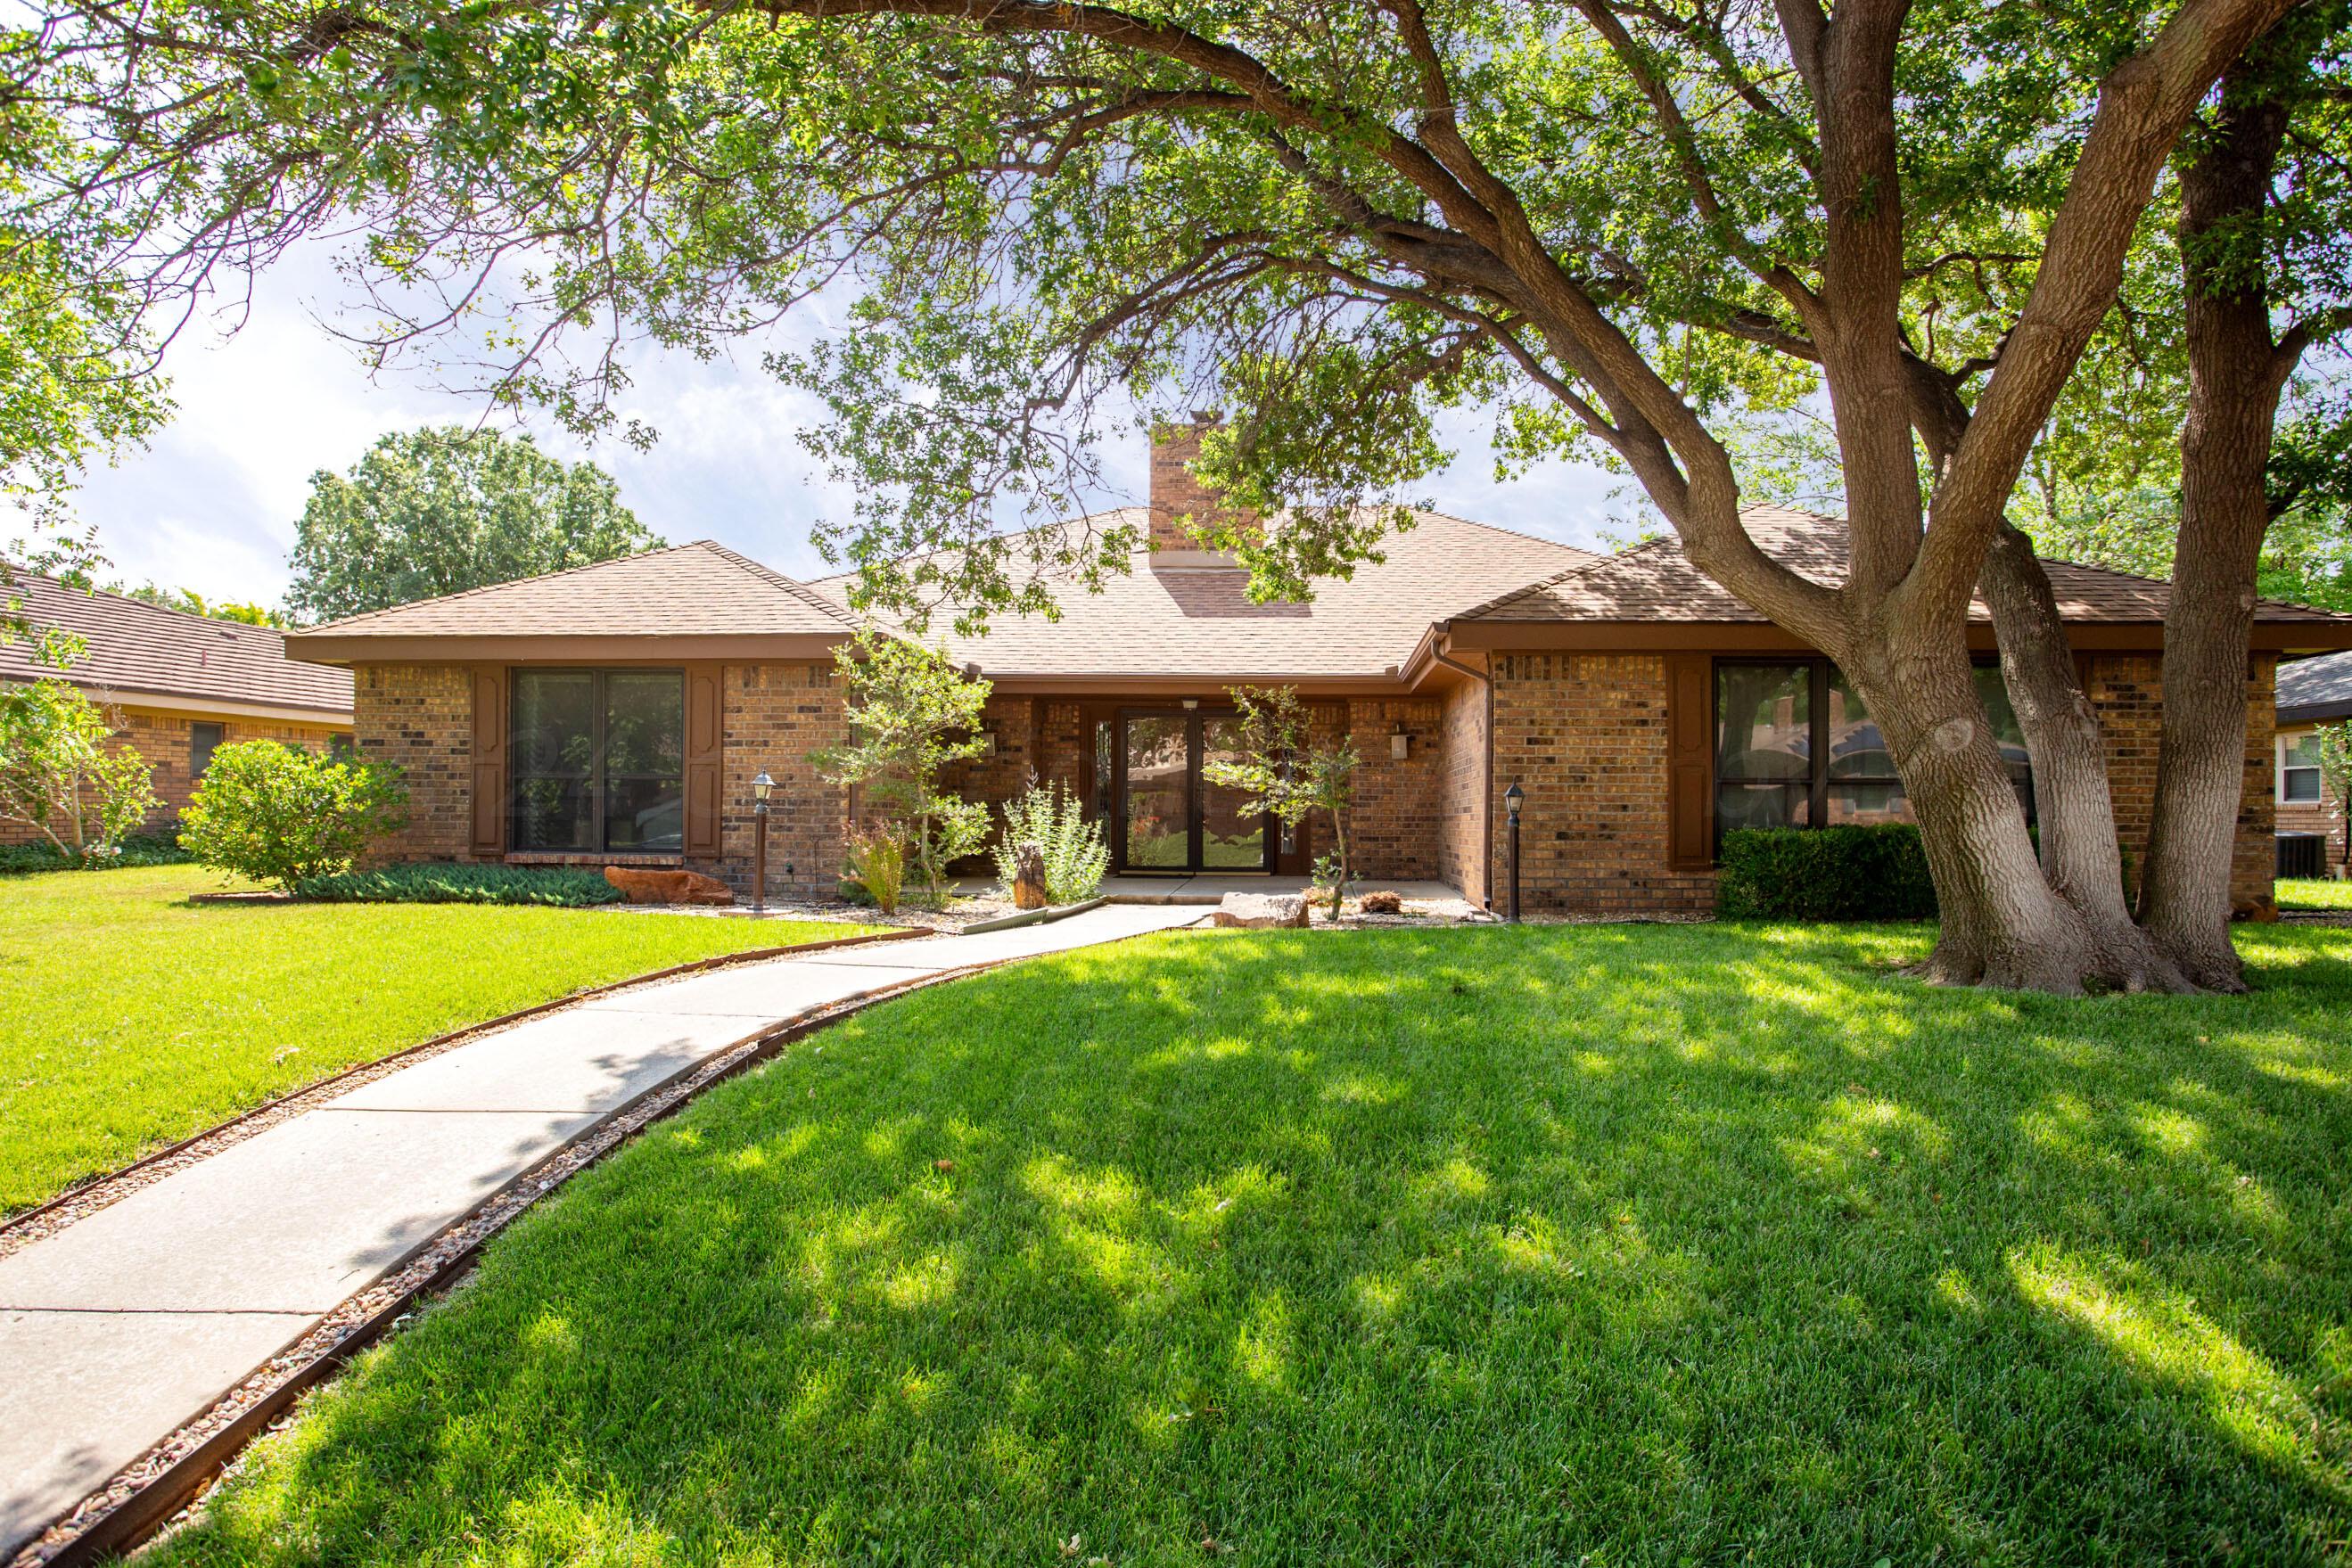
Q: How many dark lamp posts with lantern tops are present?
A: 2